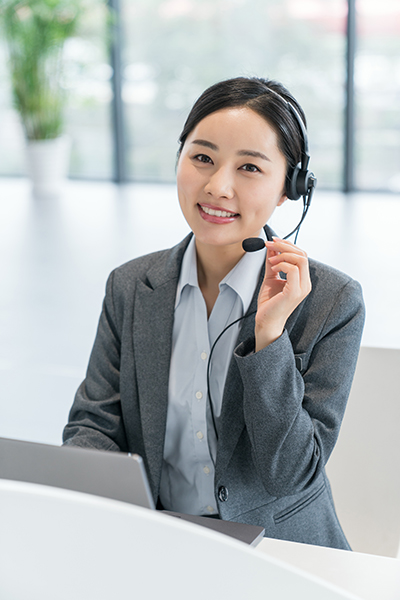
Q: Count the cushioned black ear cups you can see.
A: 1